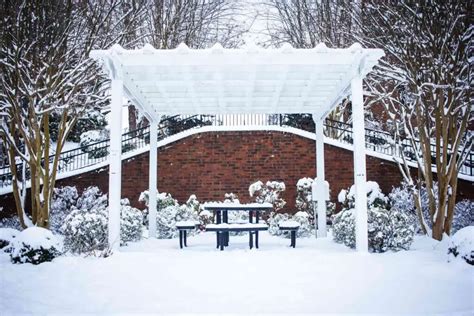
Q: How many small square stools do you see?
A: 2